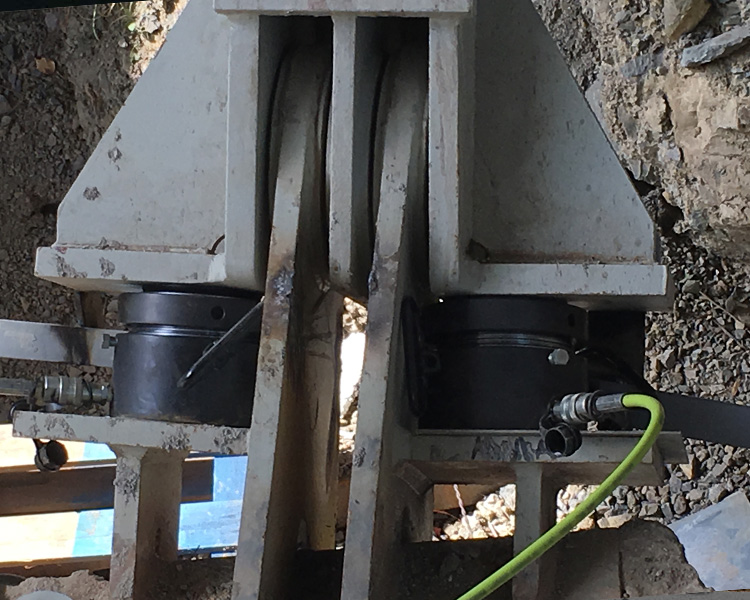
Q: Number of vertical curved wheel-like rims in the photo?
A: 2